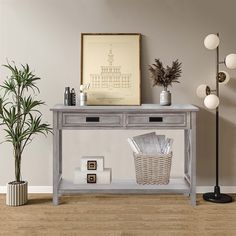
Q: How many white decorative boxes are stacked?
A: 2